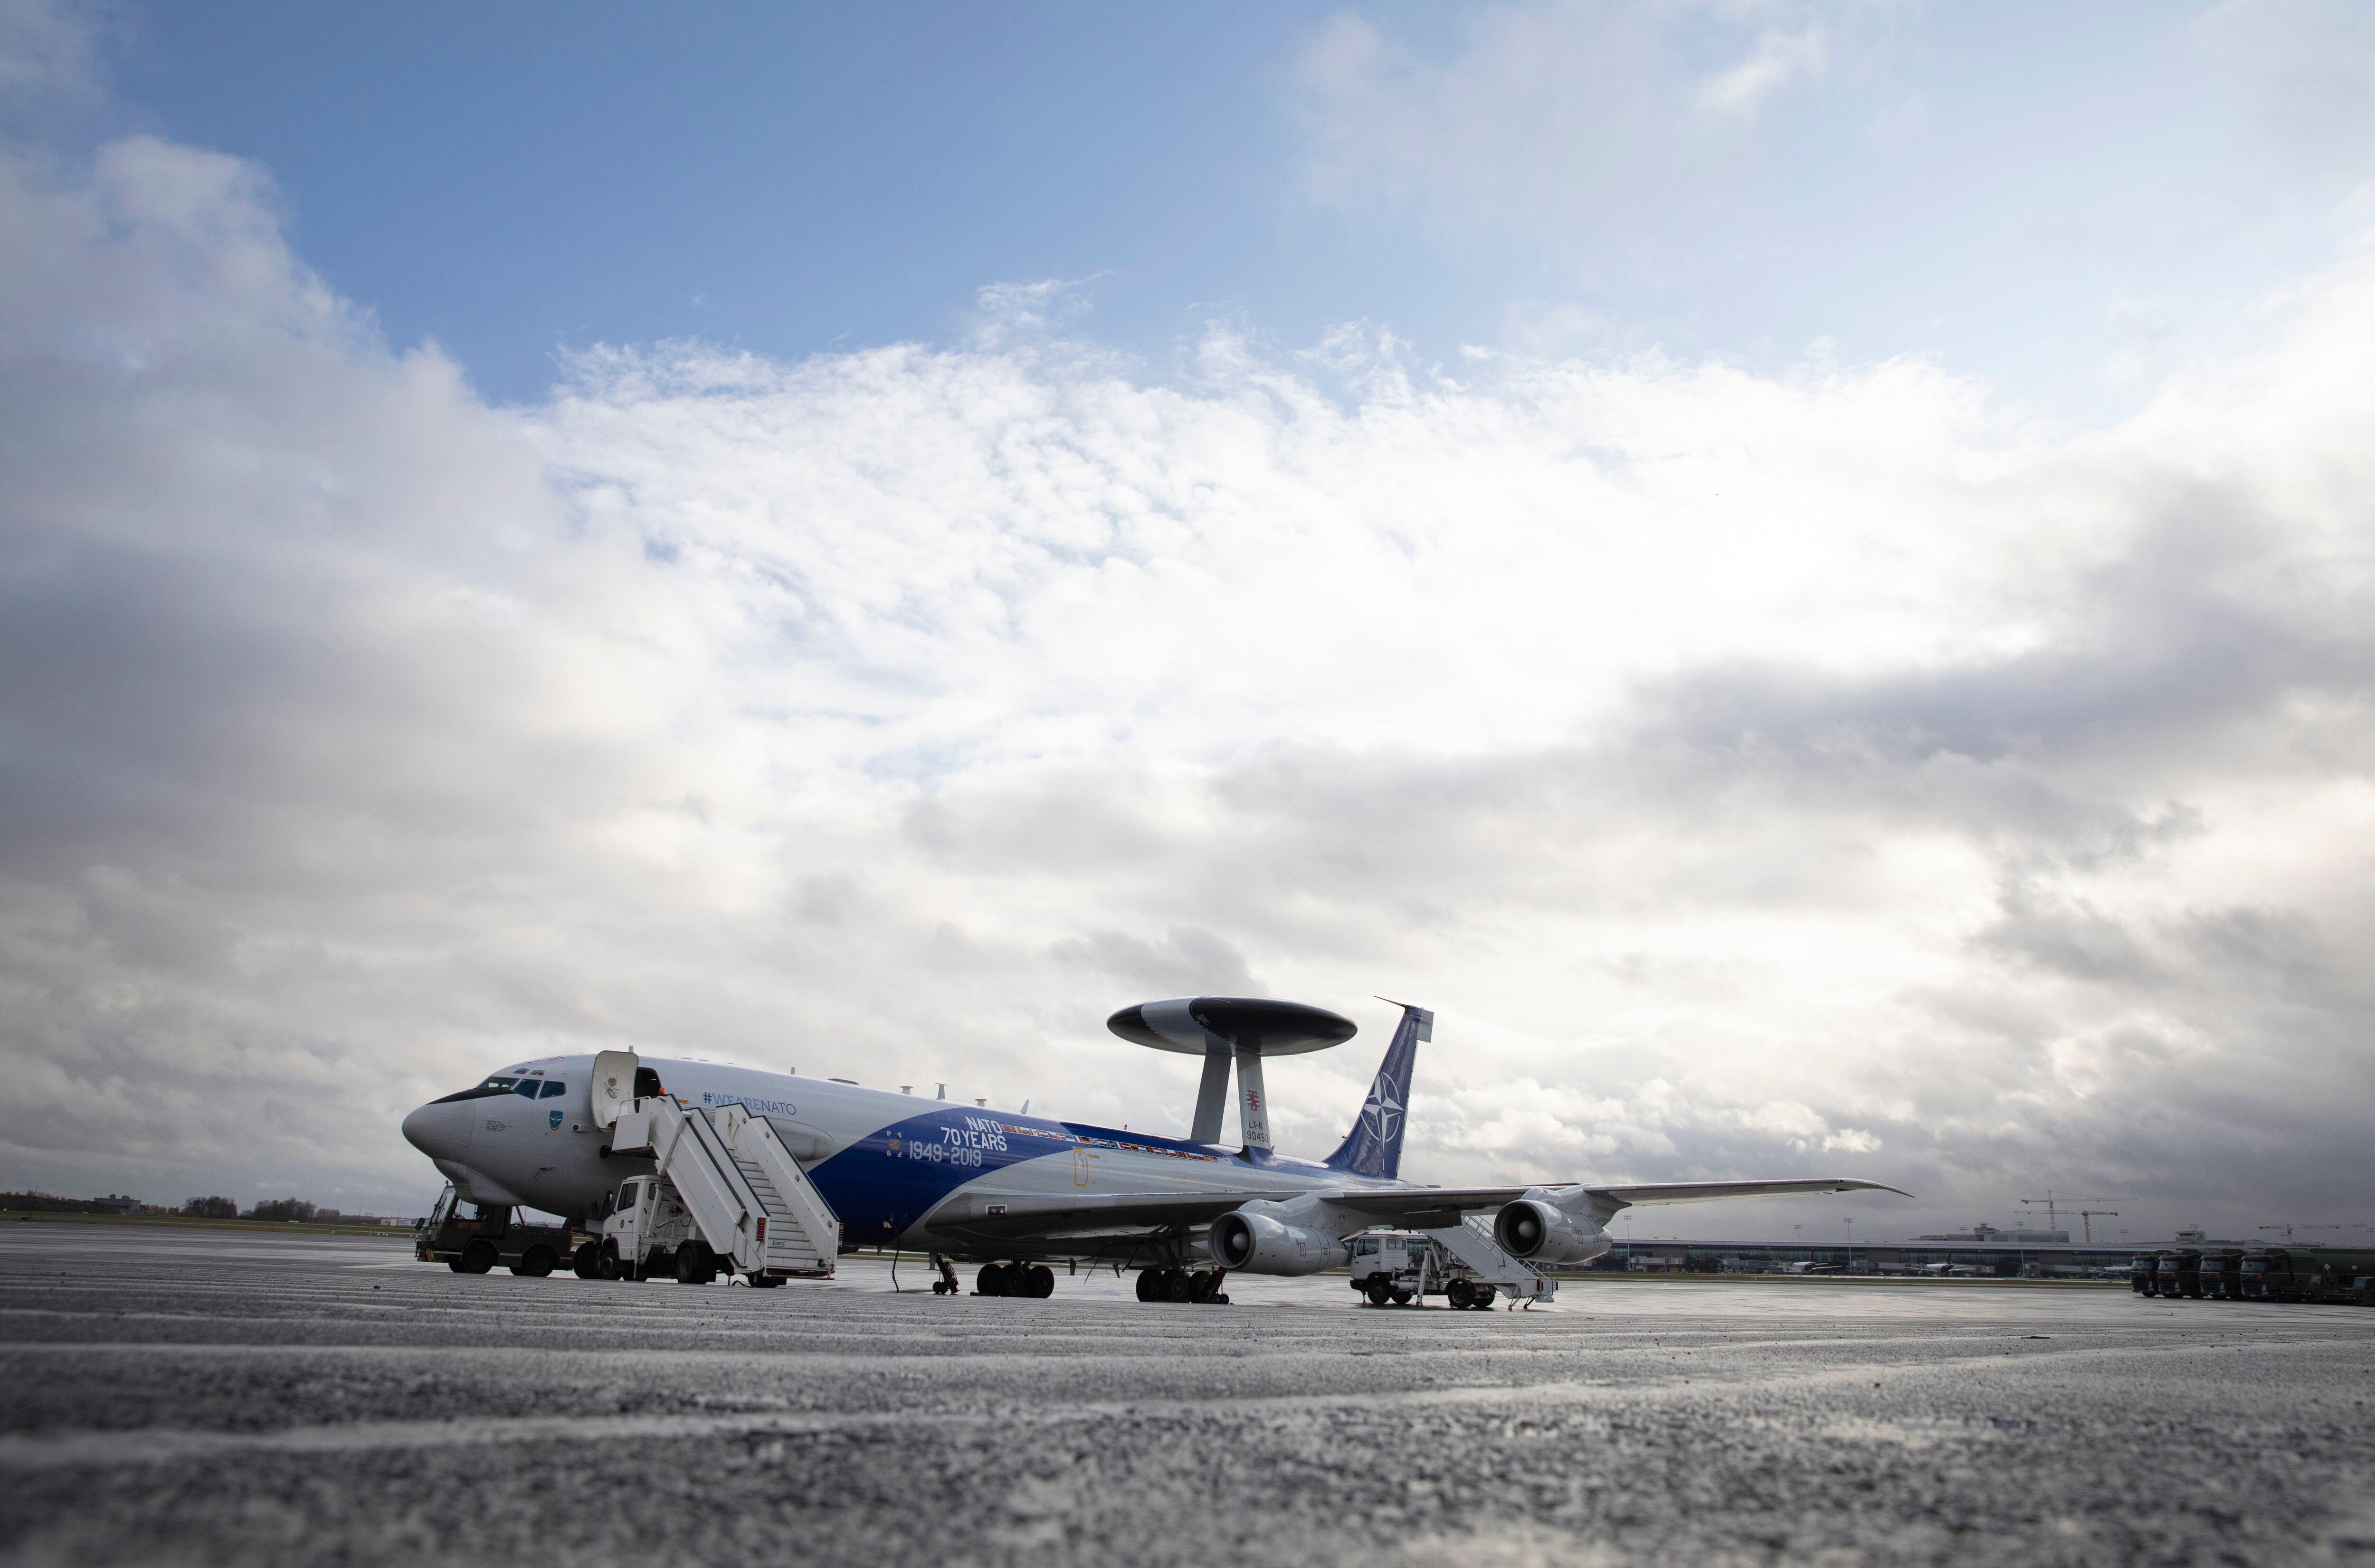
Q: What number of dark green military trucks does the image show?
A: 4